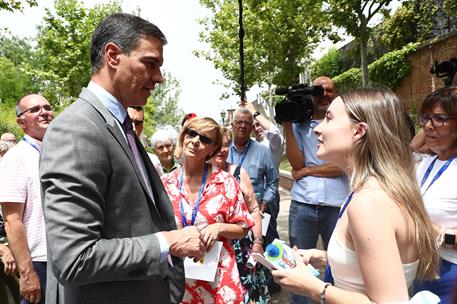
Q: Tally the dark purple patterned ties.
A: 1